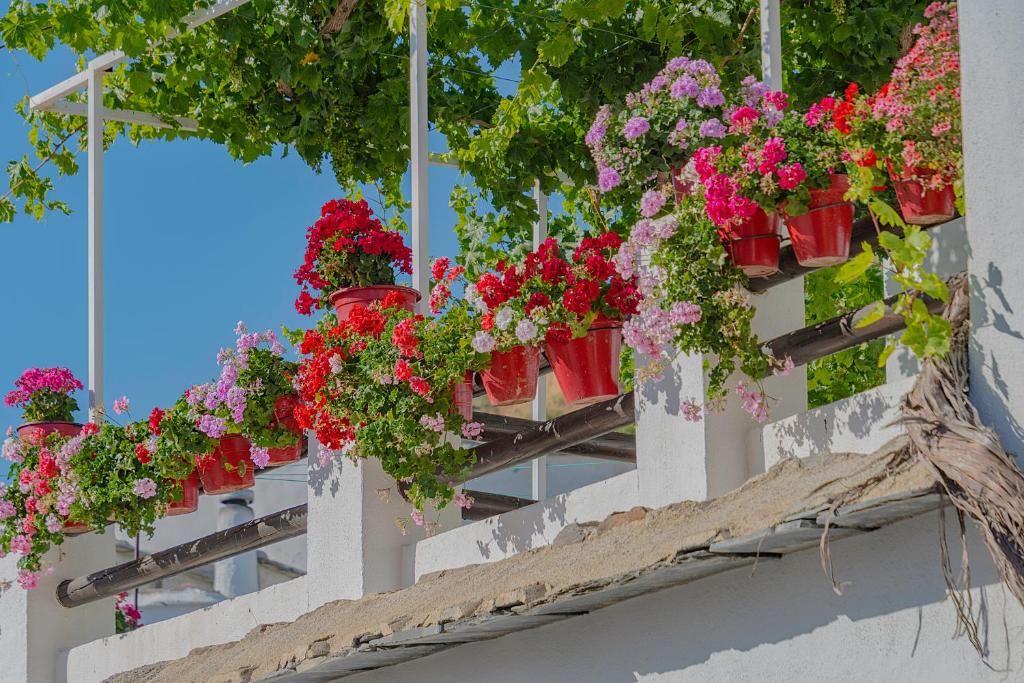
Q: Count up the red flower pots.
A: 13